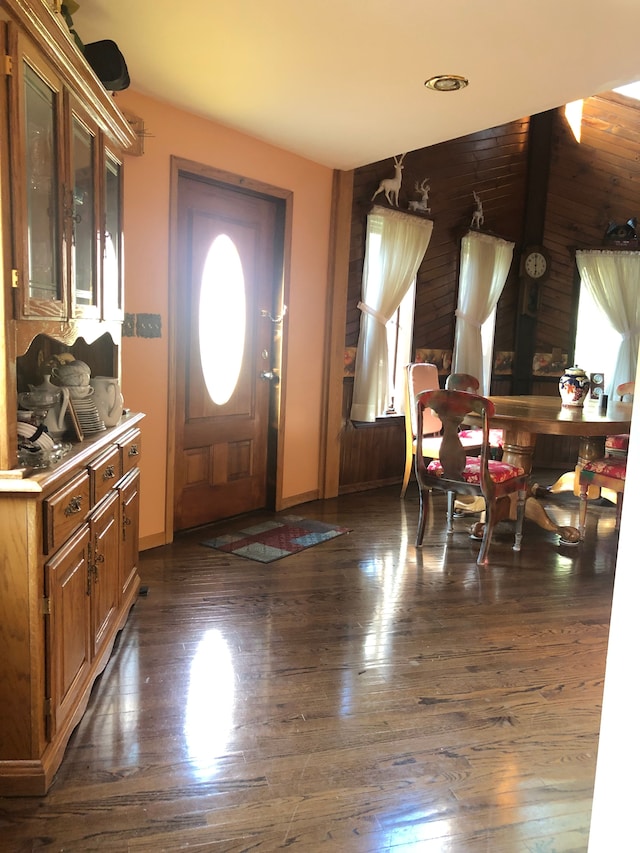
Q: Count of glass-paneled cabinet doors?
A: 3